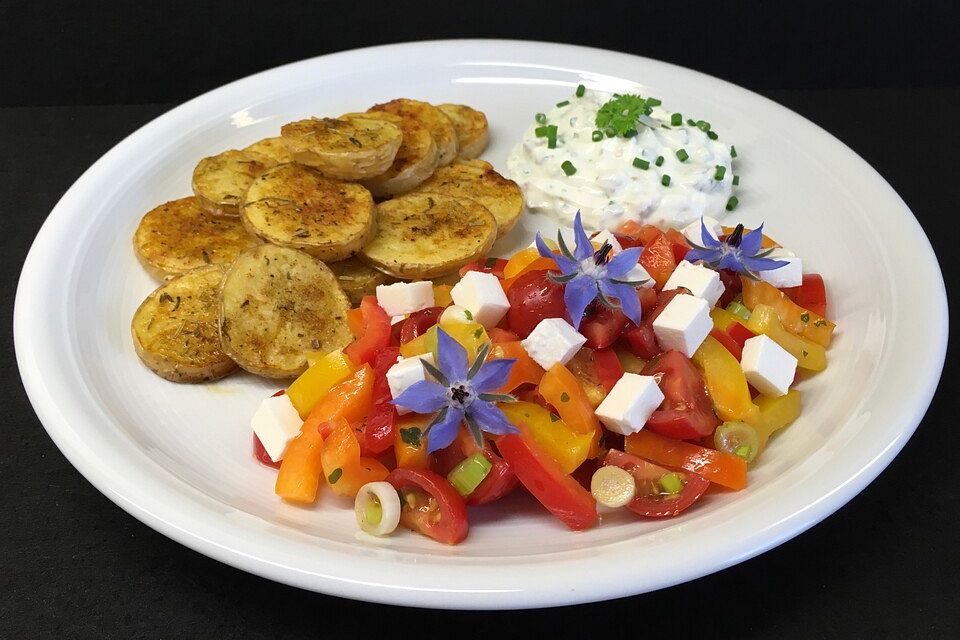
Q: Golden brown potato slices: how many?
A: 13